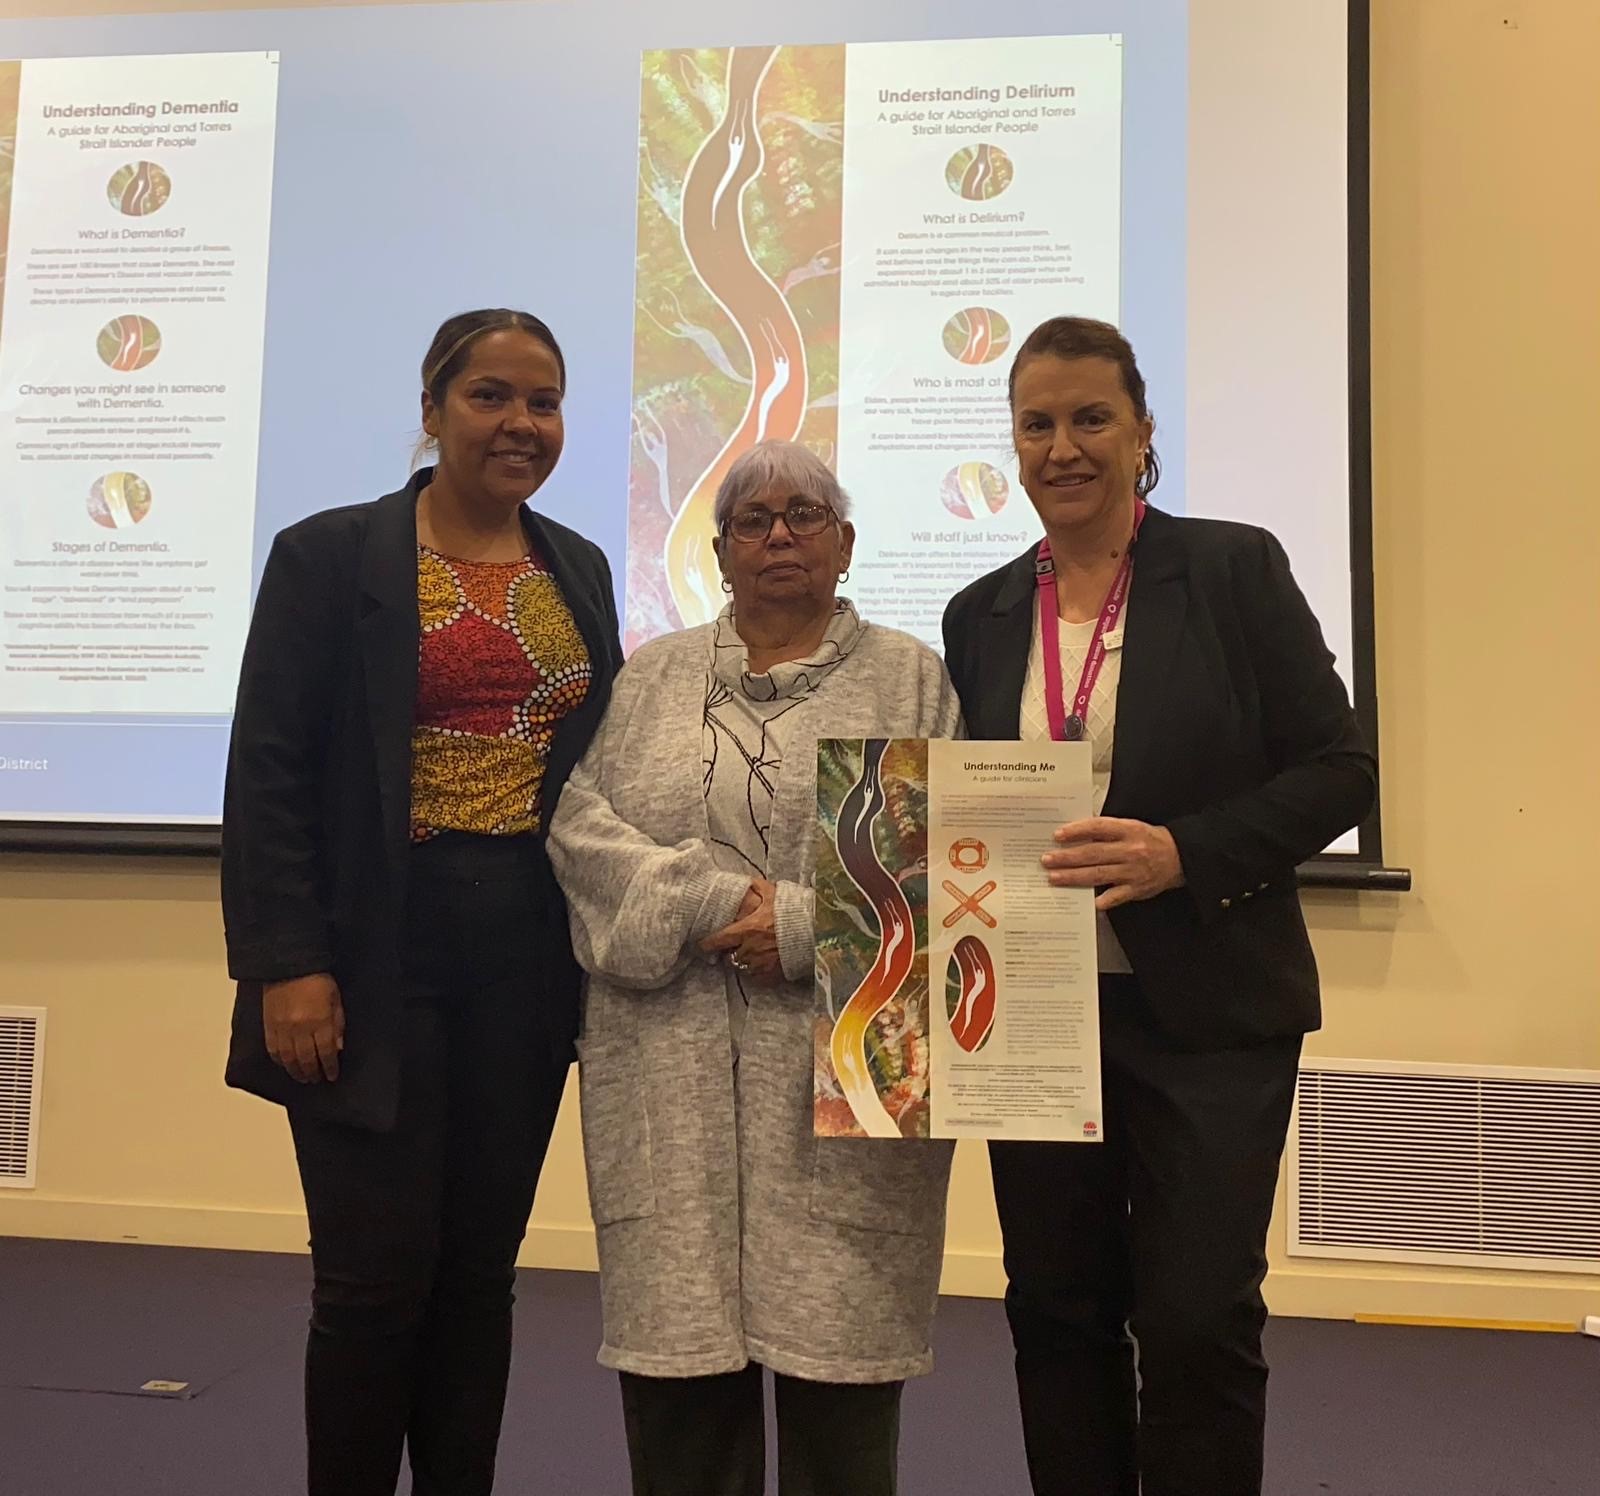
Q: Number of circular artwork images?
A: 6